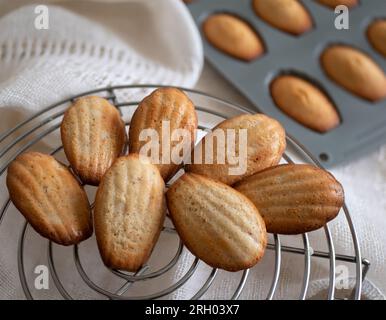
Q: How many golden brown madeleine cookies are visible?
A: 13